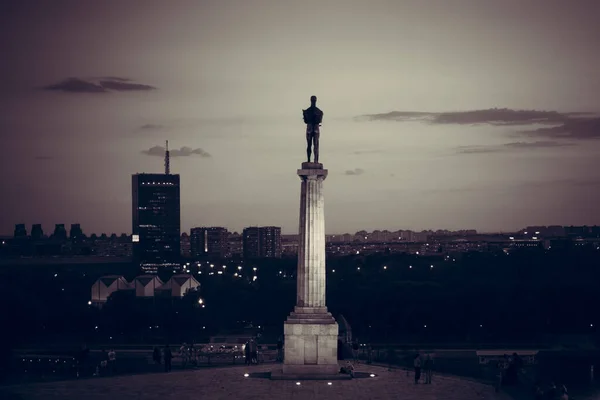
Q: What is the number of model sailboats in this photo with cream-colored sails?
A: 0